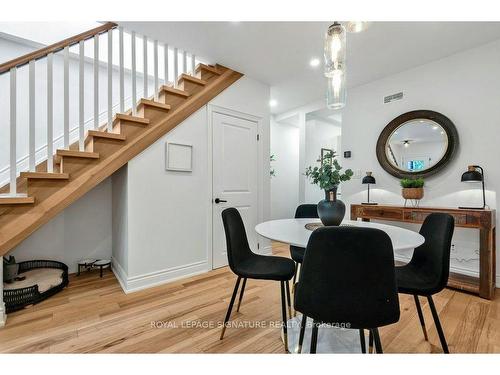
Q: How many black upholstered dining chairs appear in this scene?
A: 4